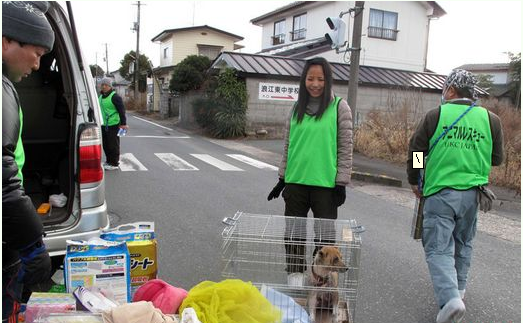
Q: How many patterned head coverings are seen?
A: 2